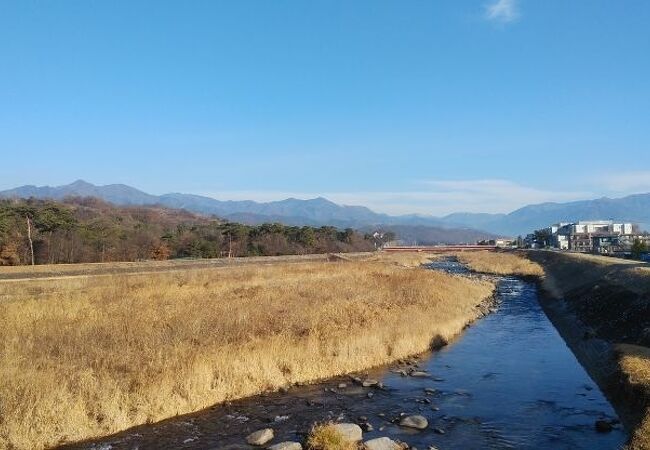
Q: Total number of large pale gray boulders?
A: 5